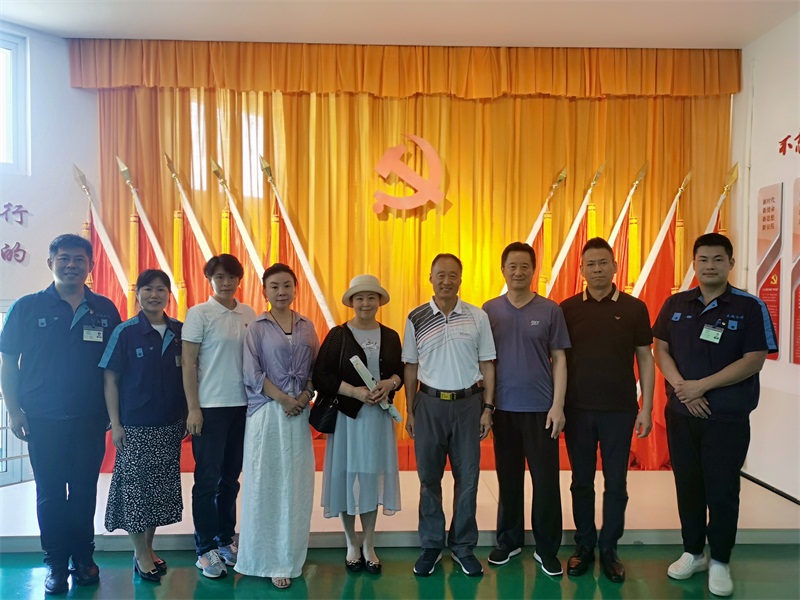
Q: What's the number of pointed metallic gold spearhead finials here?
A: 10